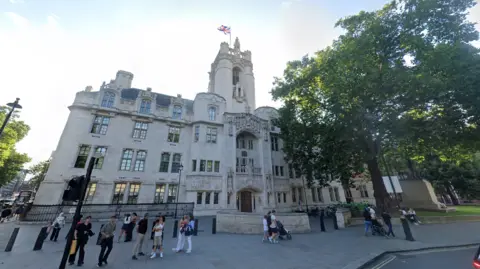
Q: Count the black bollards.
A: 8